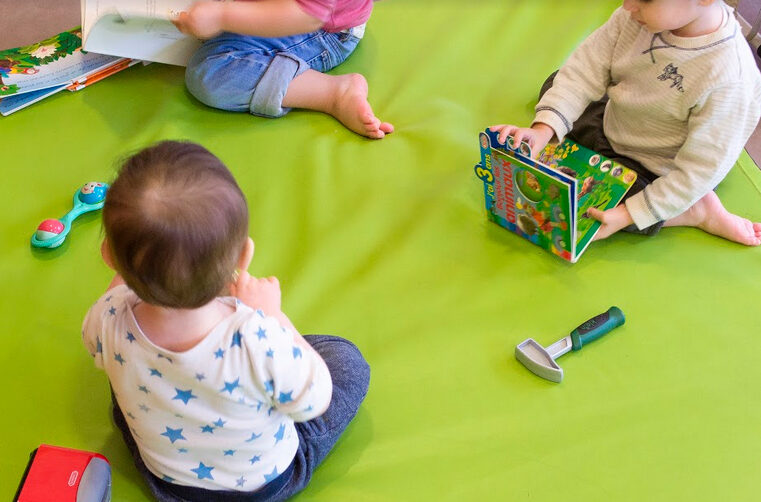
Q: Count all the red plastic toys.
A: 1